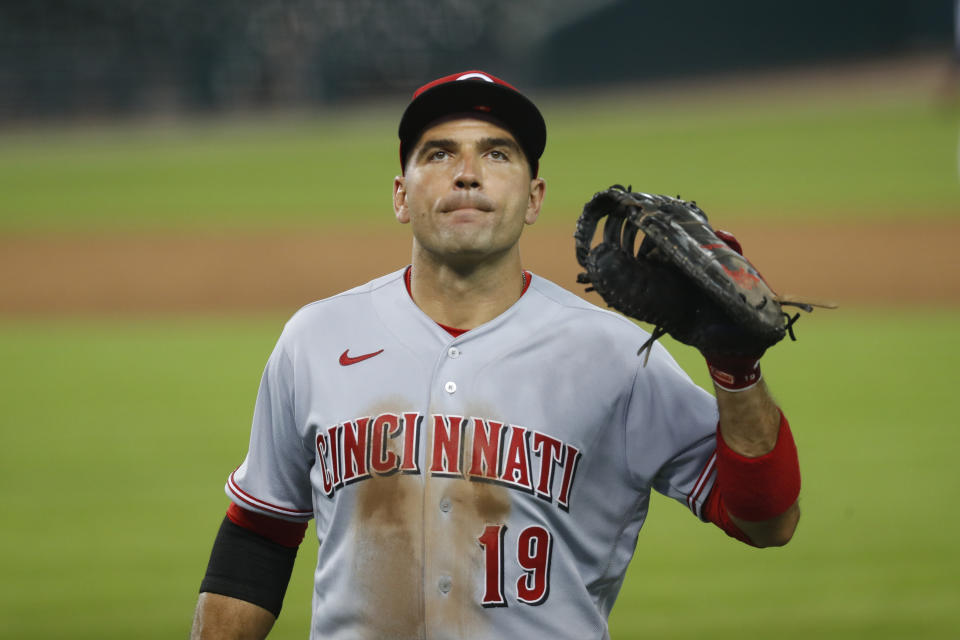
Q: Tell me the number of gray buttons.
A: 2